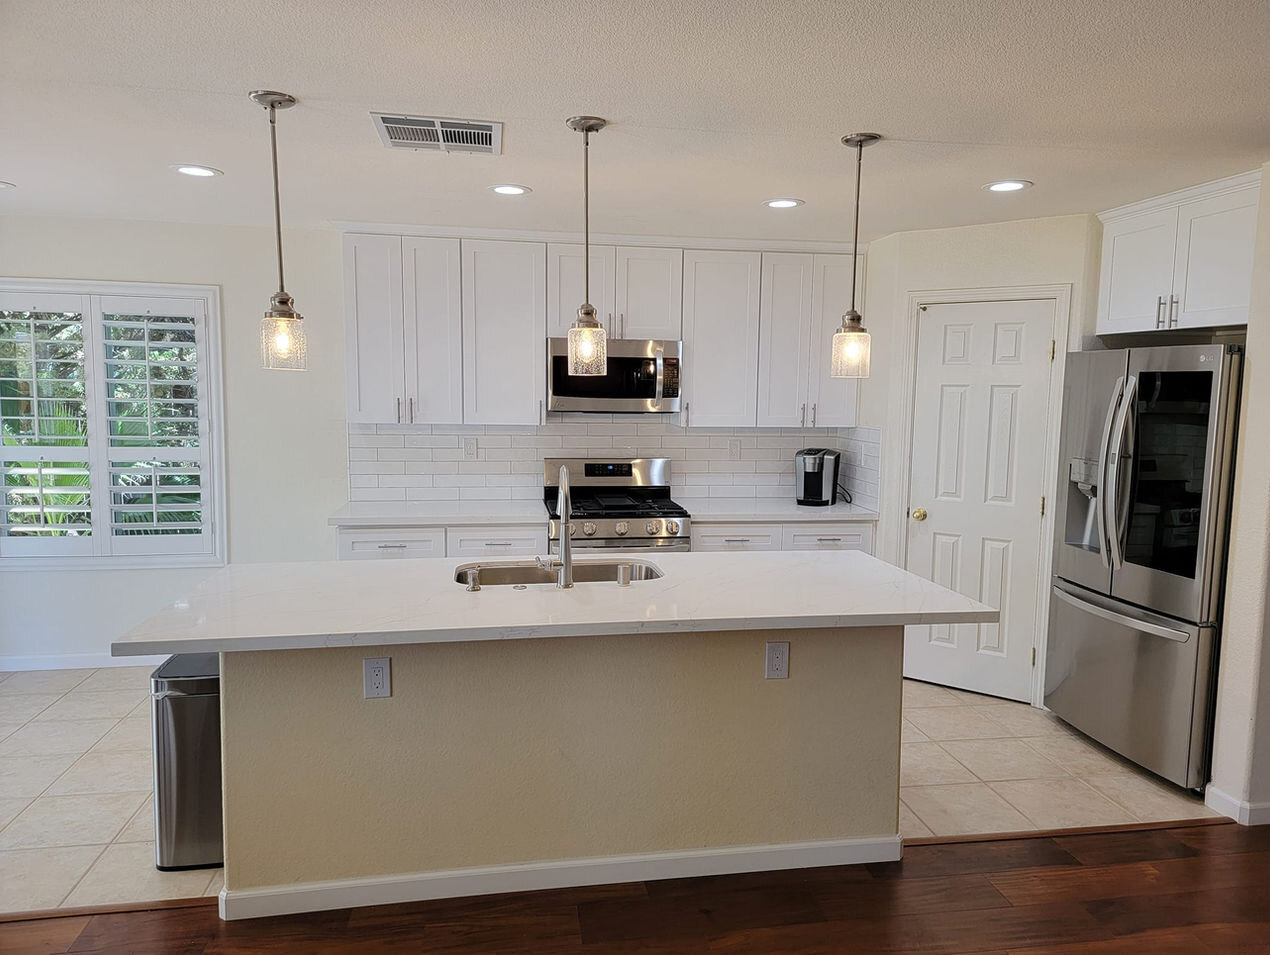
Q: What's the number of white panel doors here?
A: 1